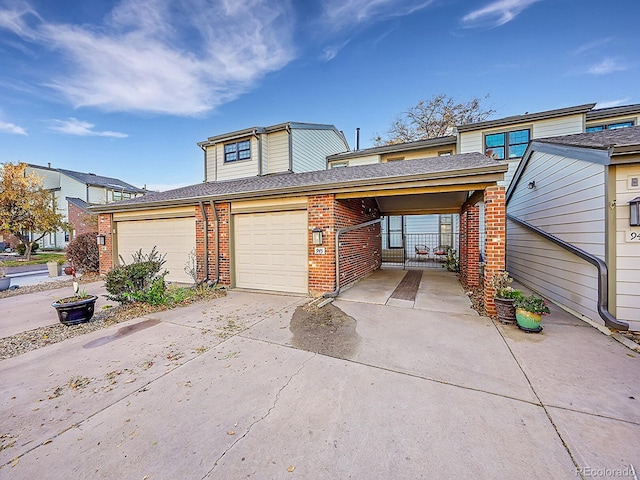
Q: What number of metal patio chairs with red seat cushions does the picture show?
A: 2